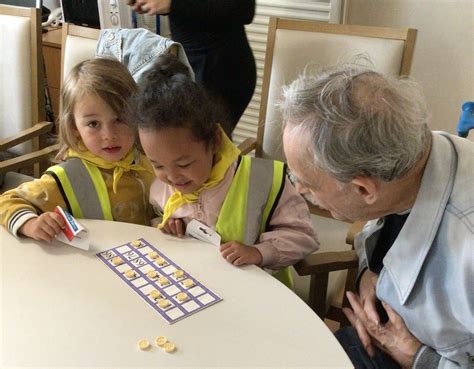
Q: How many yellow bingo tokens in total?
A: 15